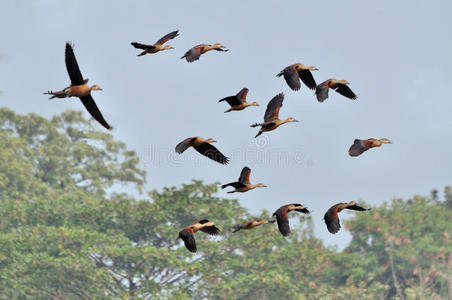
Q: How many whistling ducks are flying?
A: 14